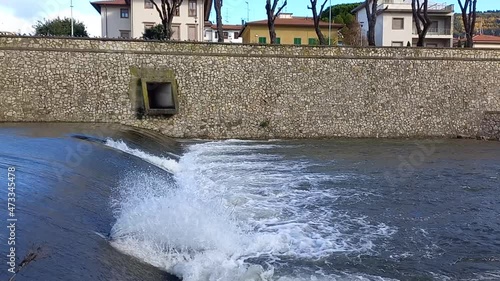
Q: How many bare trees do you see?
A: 7